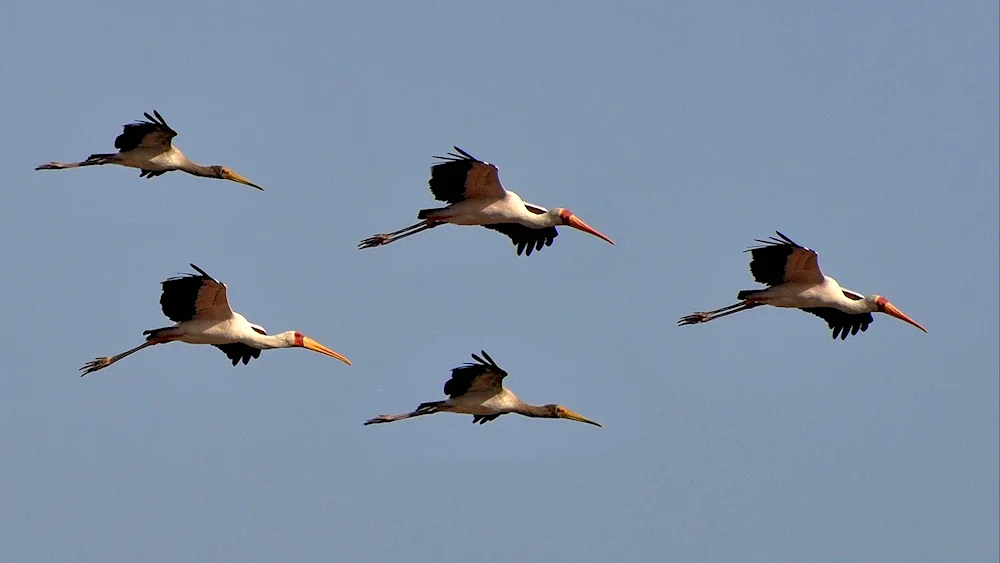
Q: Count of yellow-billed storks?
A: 5